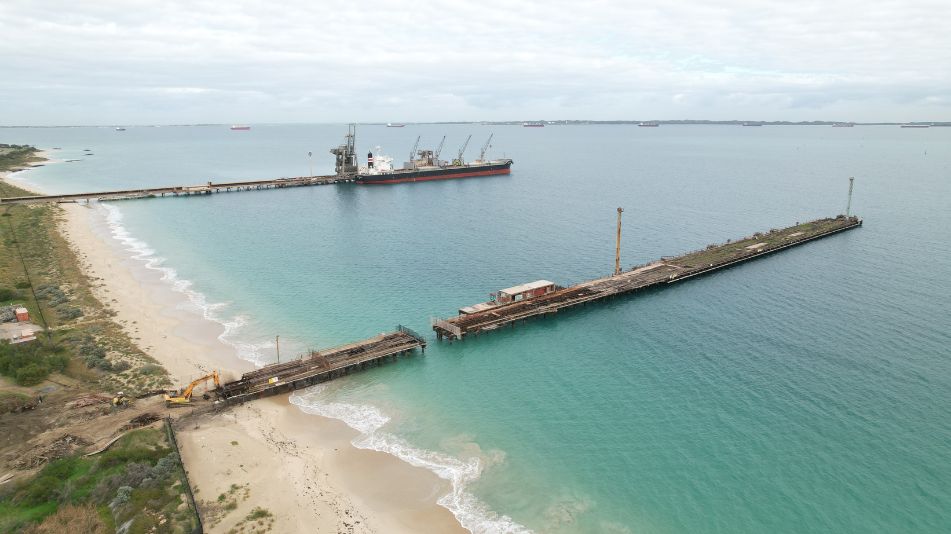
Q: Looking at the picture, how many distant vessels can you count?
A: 8